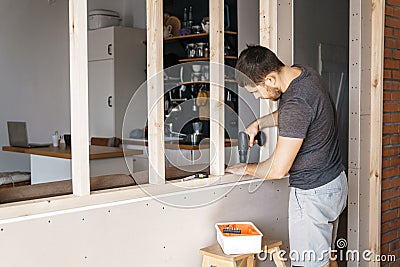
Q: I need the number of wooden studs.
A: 5